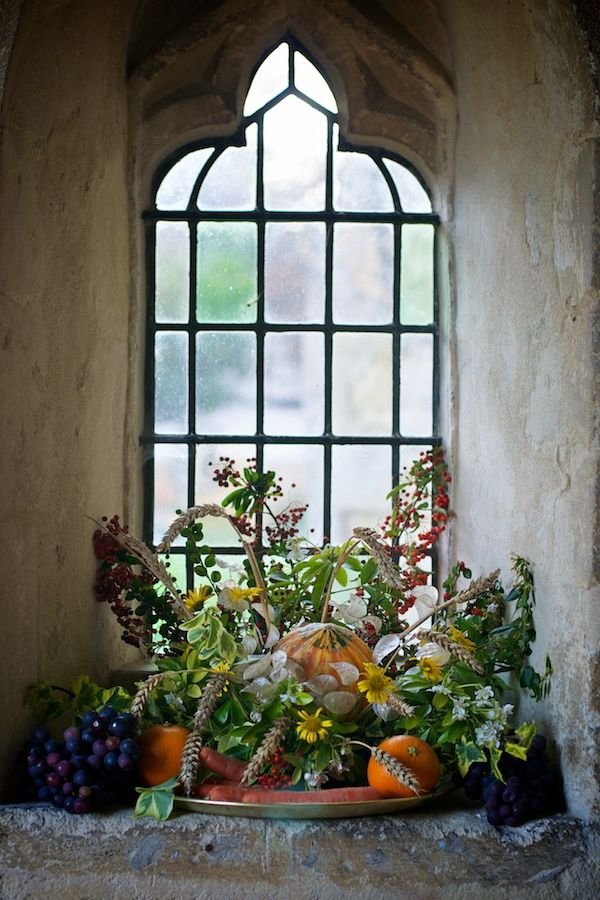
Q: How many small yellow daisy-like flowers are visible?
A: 7